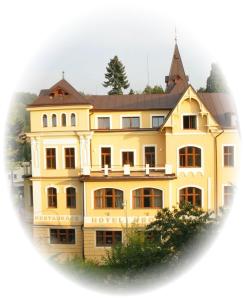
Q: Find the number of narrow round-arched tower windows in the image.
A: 4